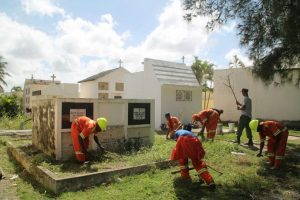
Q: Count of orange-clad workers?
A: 5